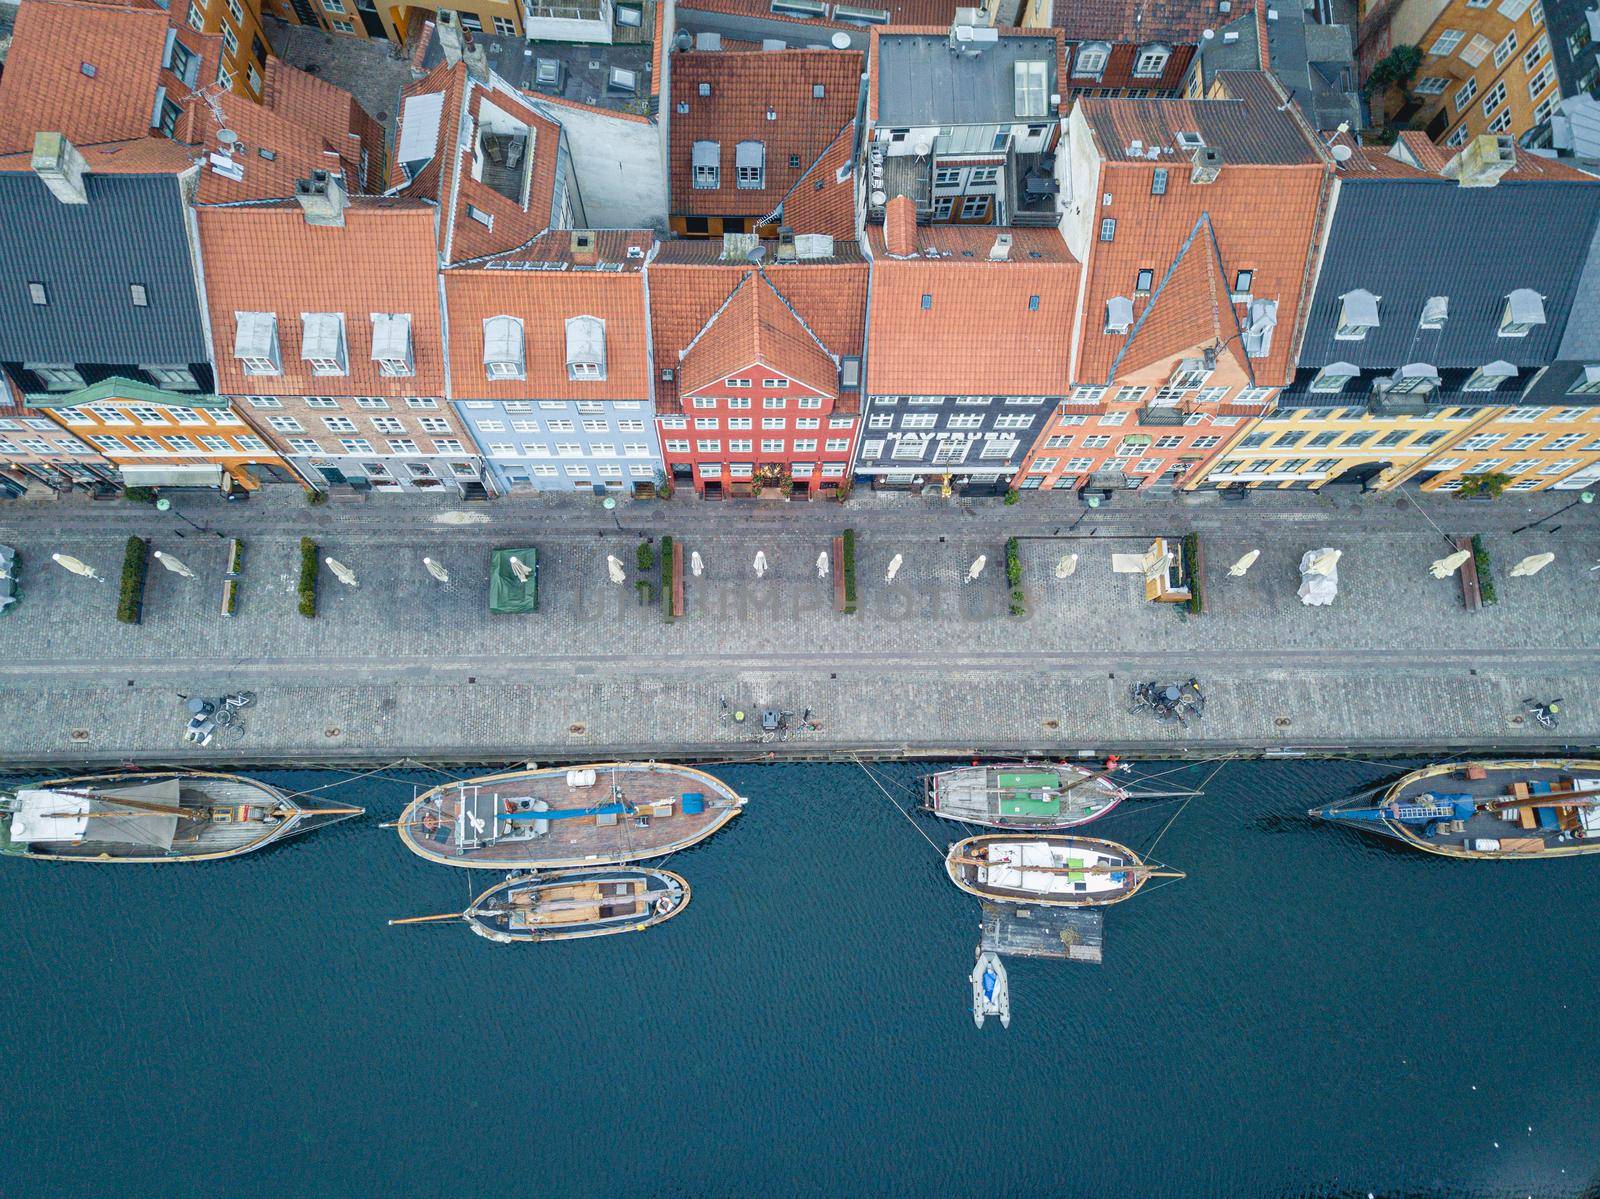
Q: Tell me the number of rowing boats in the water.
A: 1